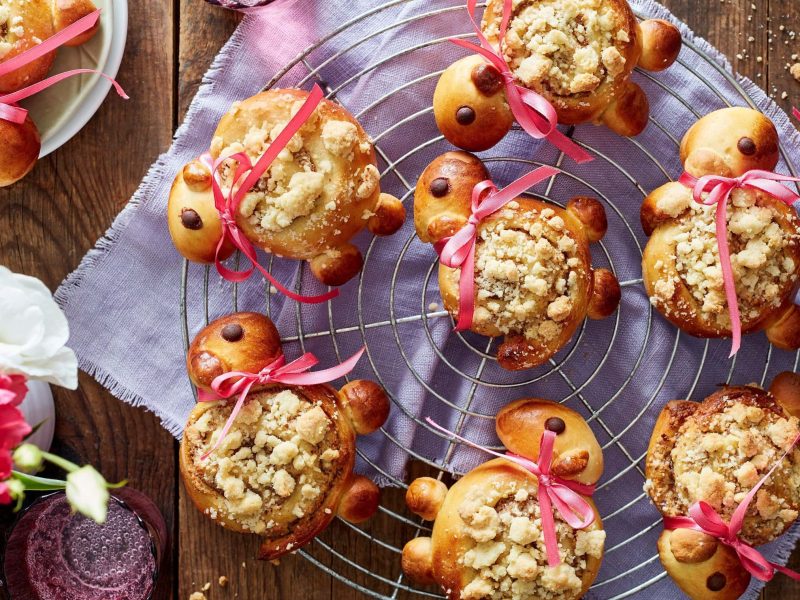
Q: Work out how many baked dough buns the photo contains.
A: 8